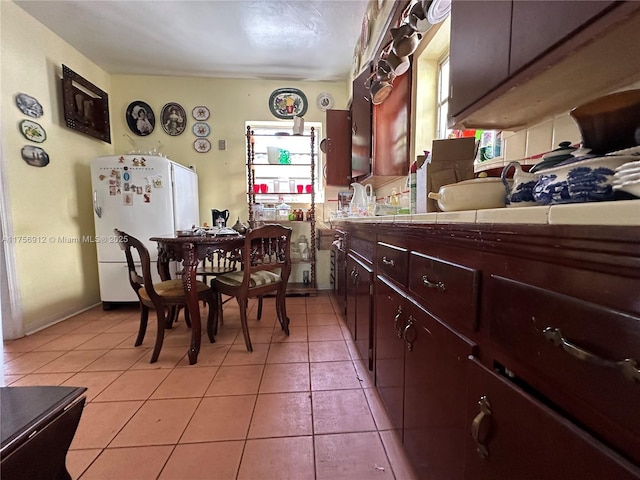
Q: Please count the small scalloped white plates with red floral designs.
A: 3